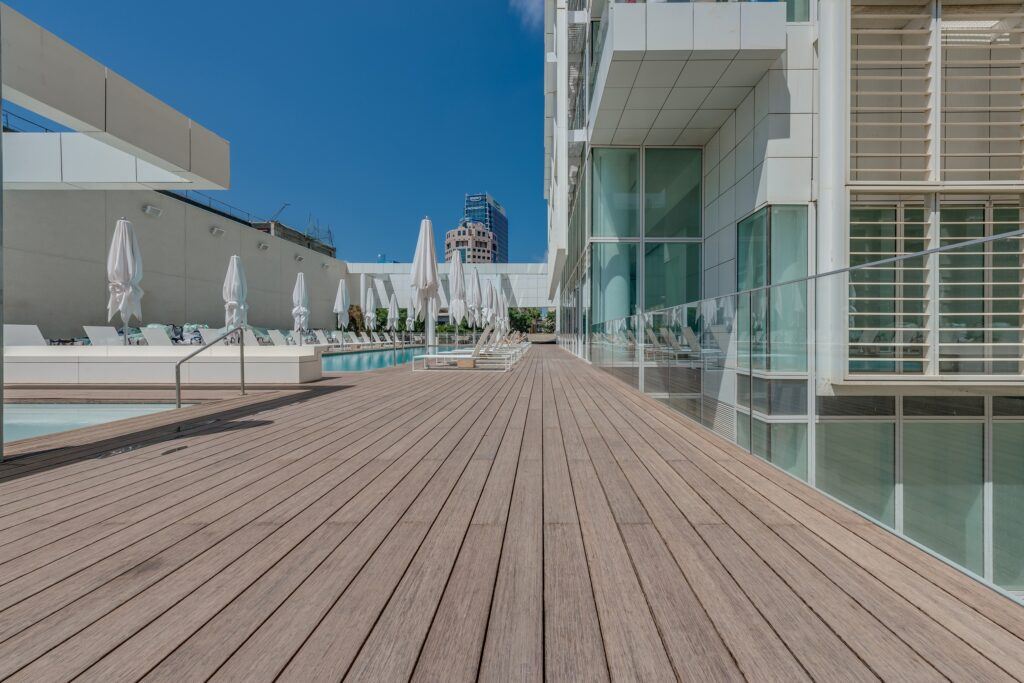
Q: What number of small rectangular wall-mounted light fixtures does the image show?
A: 5